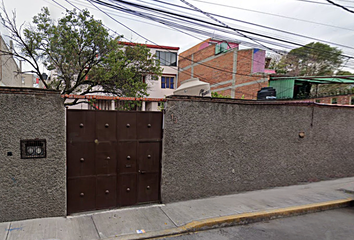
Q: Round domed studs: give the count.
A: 12